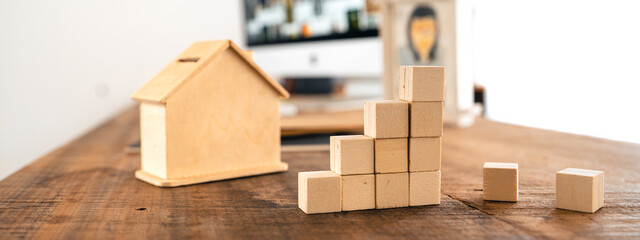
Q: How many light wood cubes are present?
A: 12